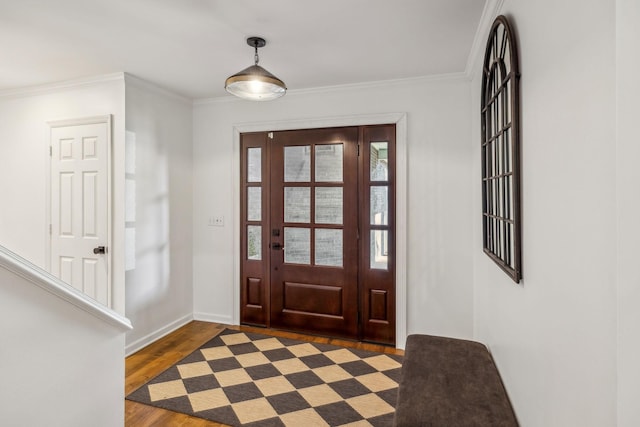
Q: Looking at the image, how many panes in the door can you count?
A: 6